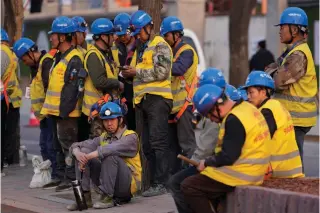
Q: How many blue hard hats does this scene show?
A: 15